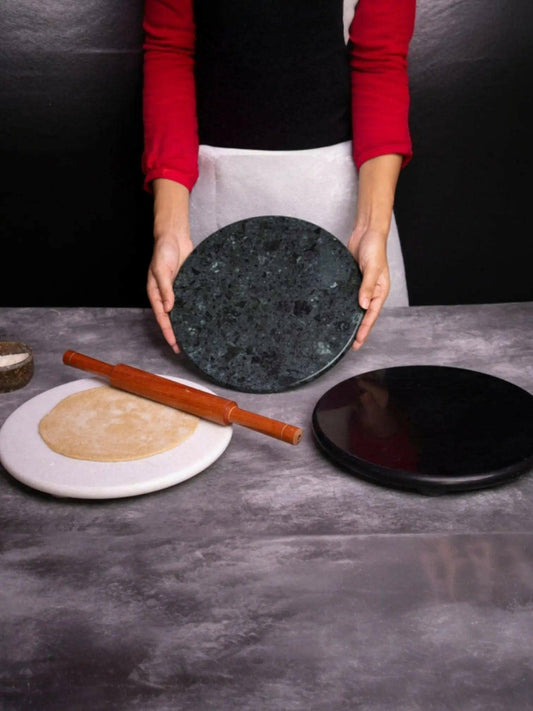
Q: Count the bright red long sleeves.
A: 2